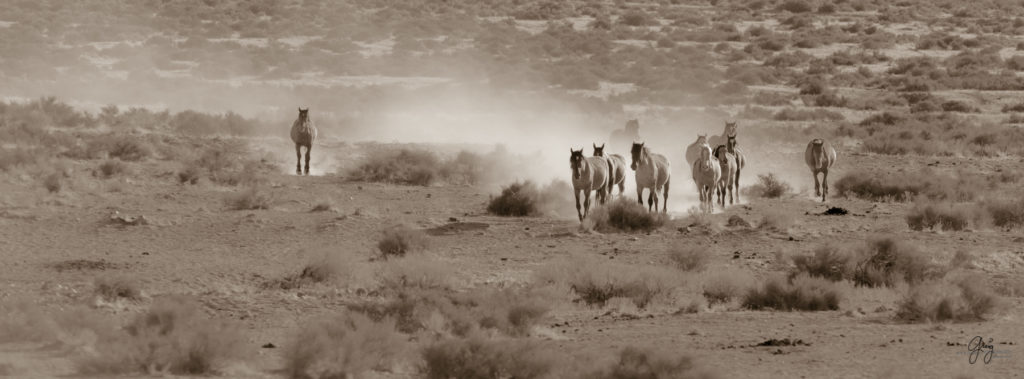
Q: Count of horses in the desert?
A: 11